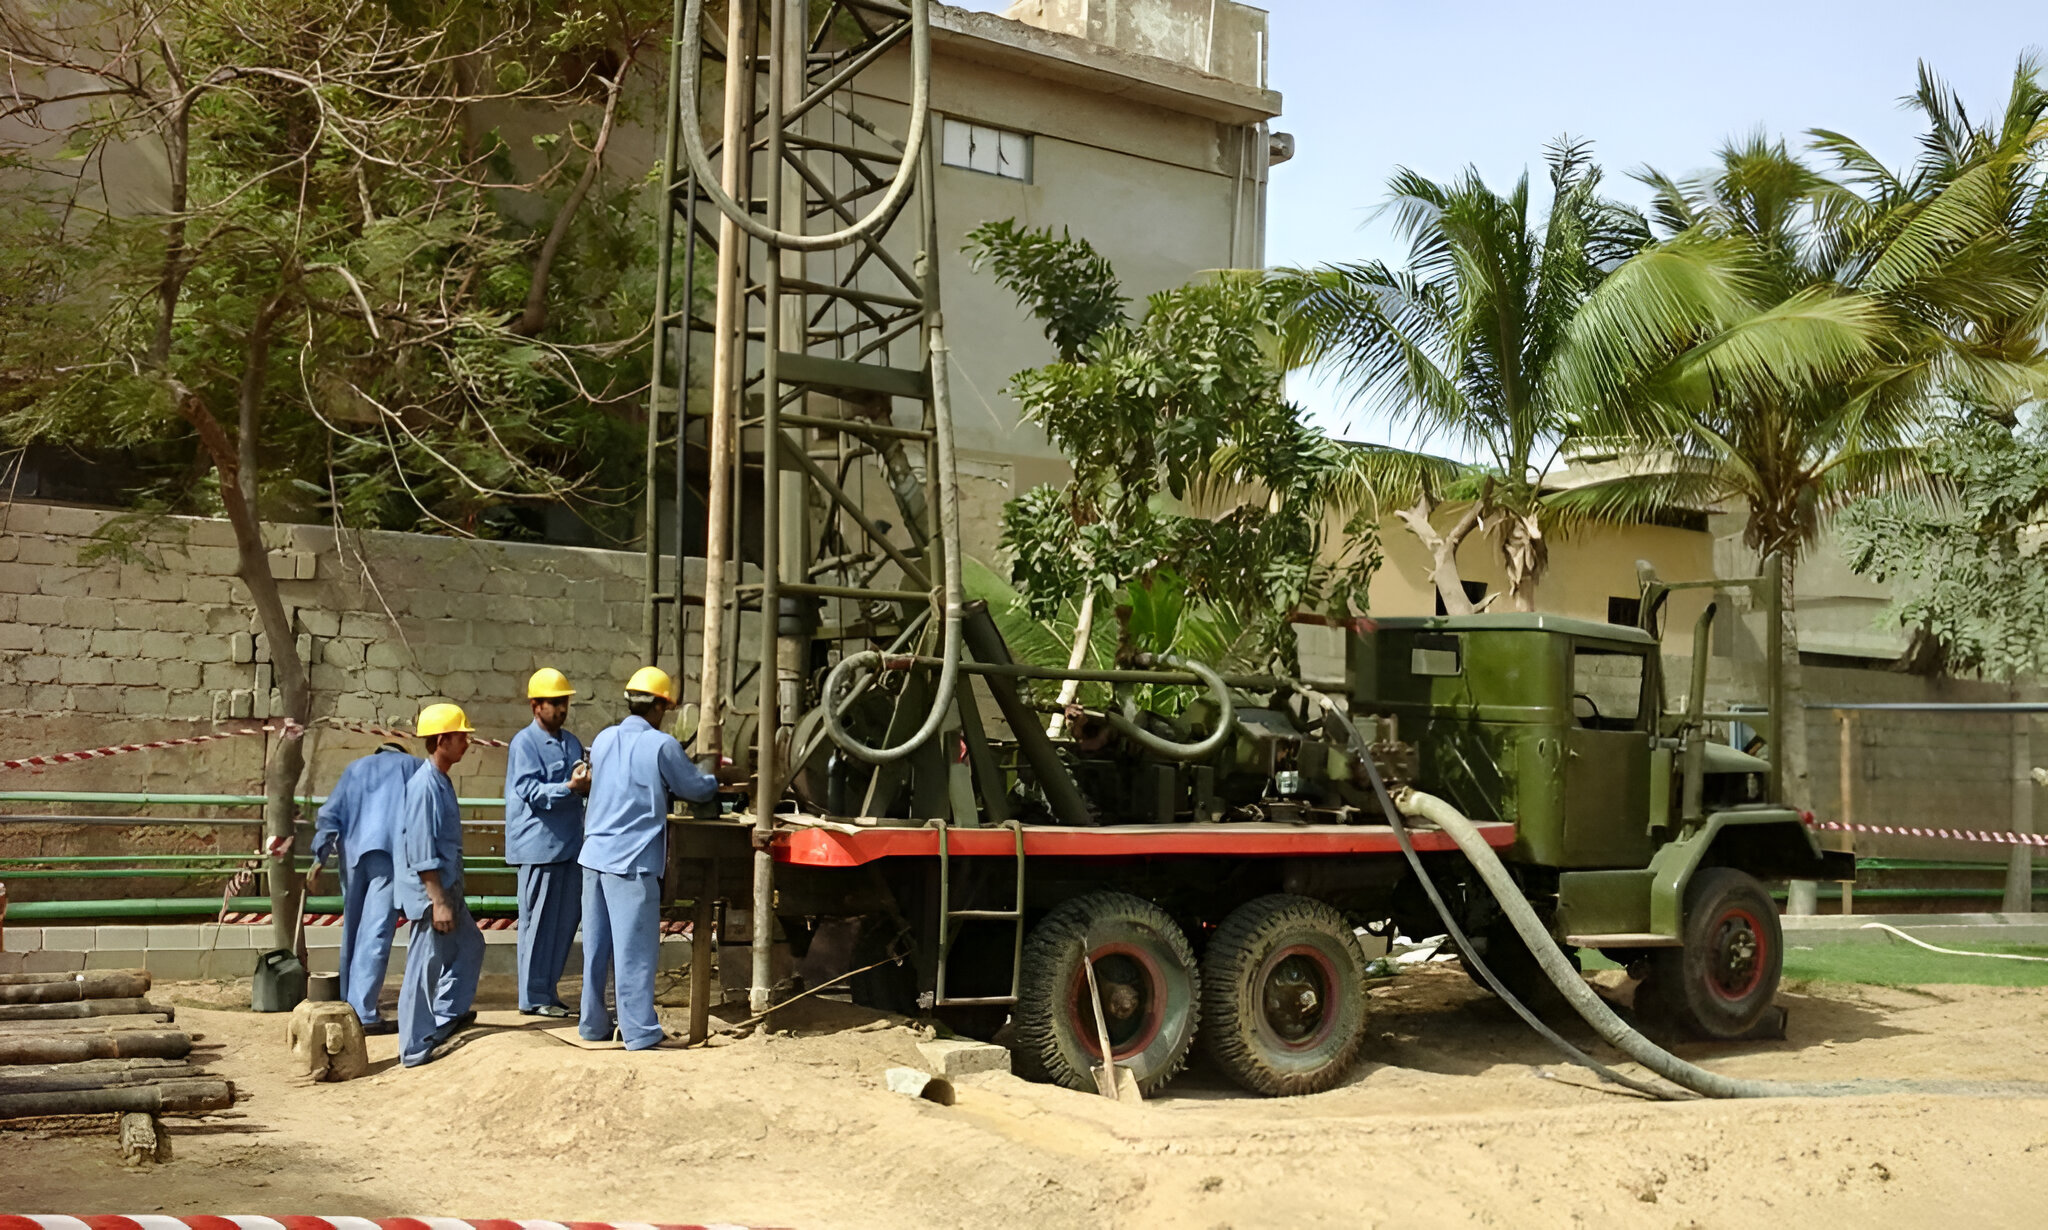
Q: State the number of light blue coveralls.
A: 4